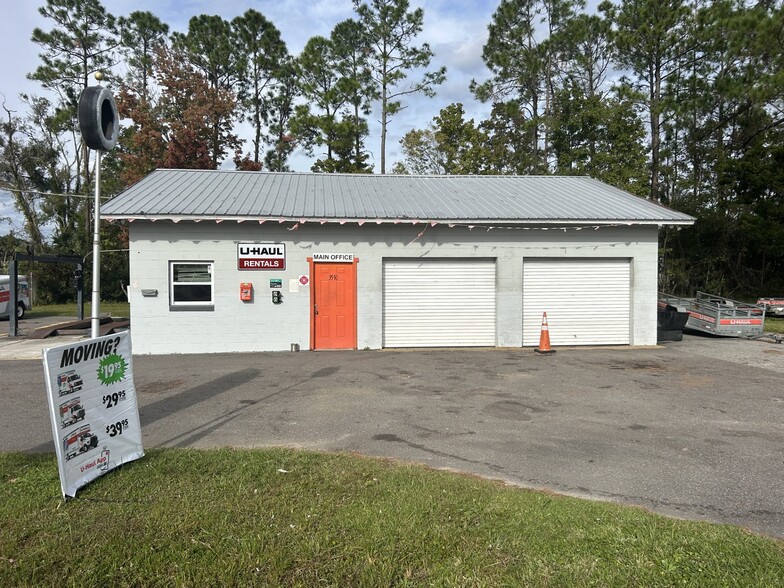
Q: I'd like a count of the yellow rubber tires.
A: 0